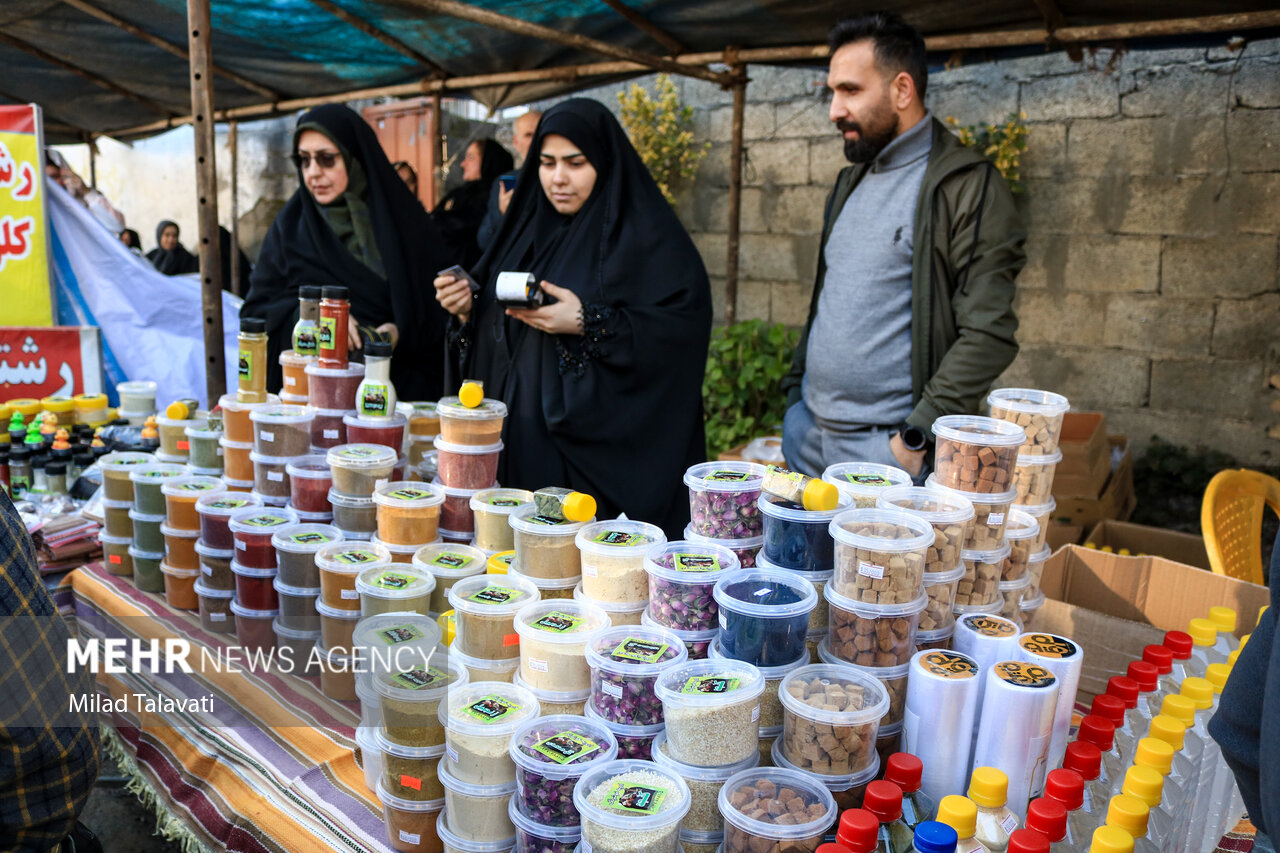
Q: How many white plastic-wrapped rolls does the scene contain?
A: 4